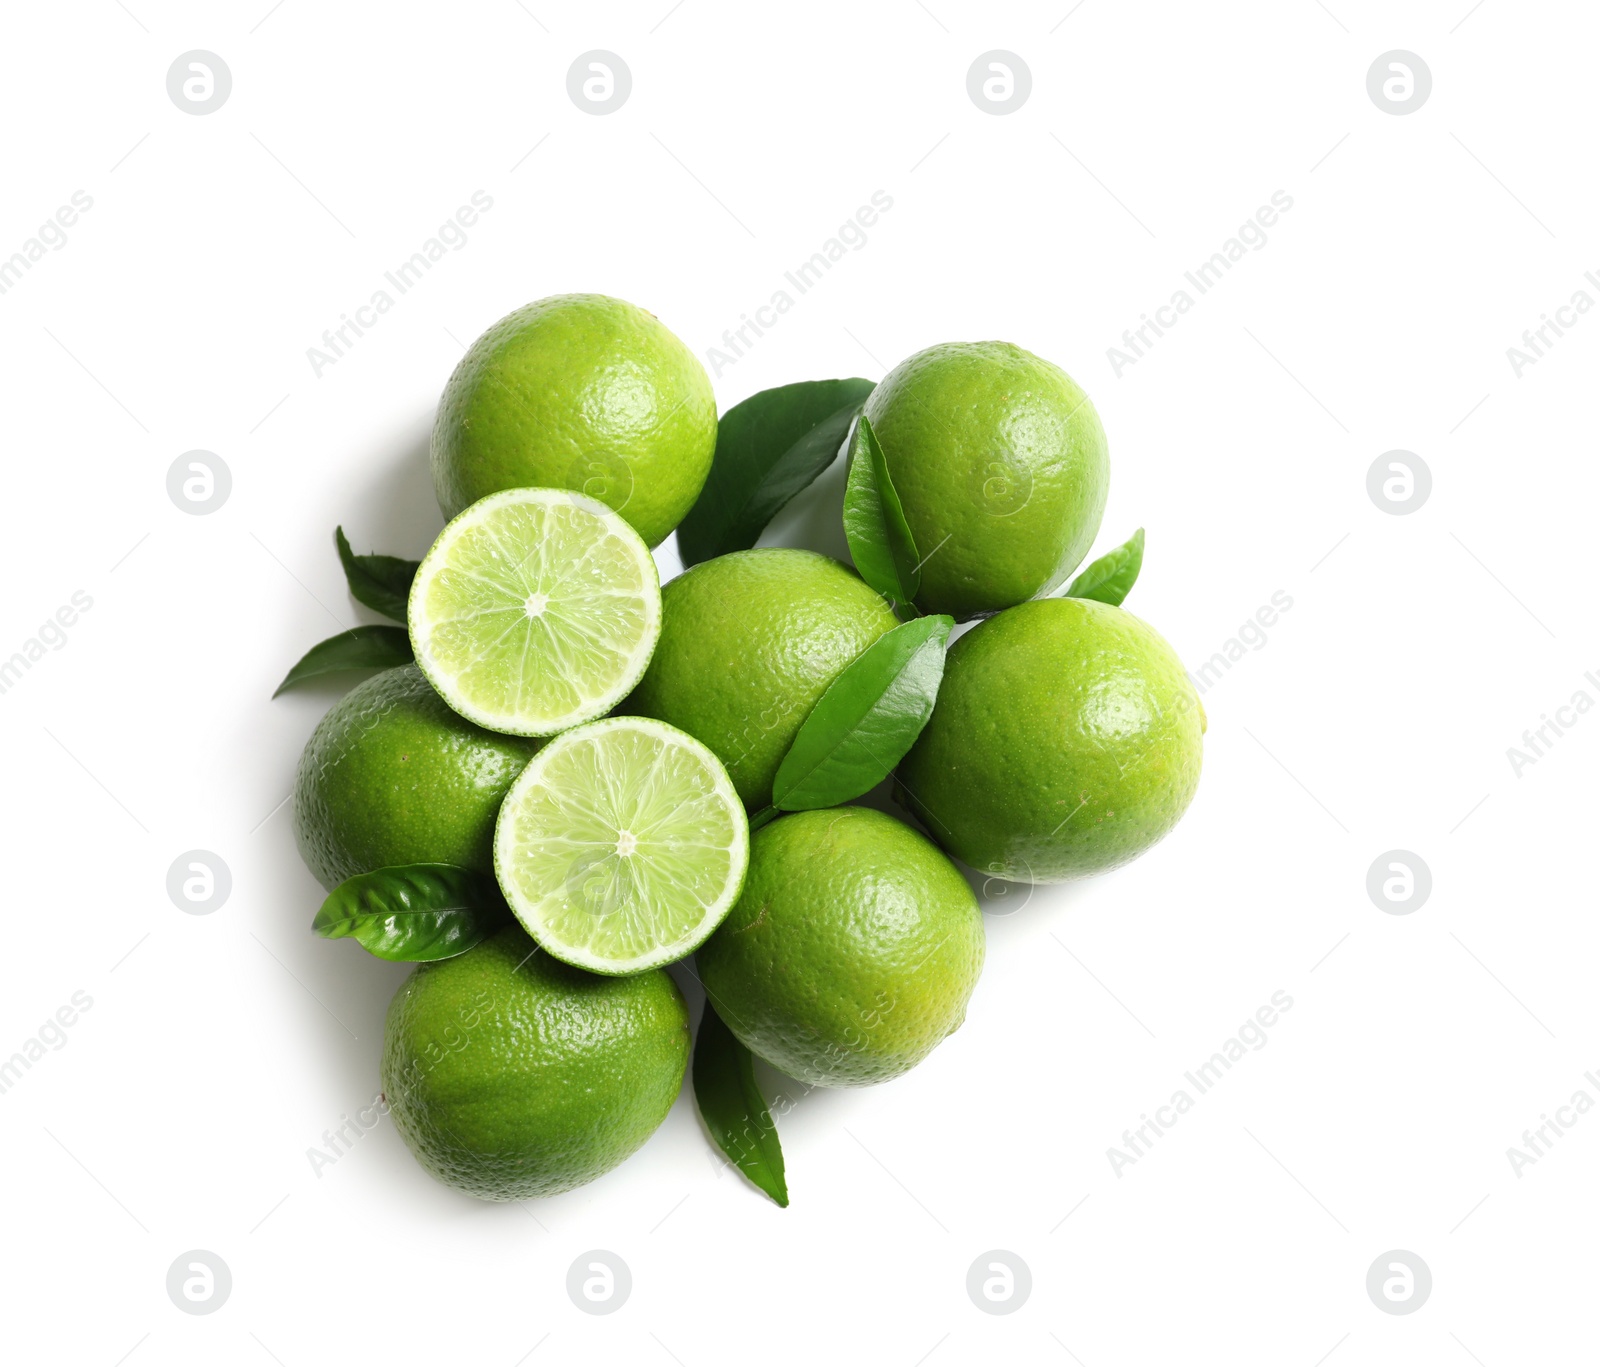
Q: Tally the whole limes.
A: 7